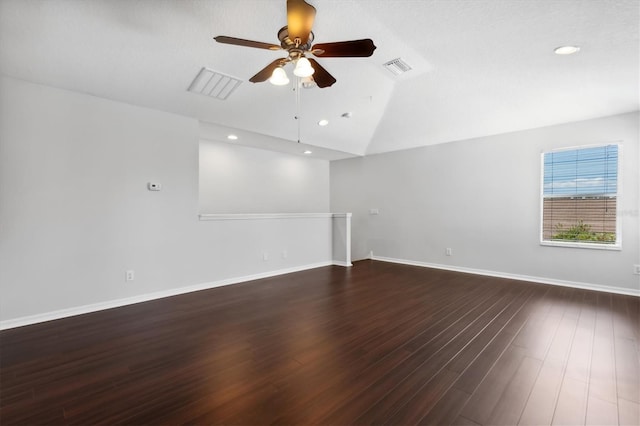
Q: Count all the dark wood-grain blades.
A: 5